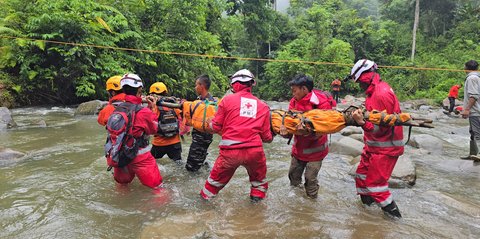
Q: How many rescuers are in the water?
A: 7